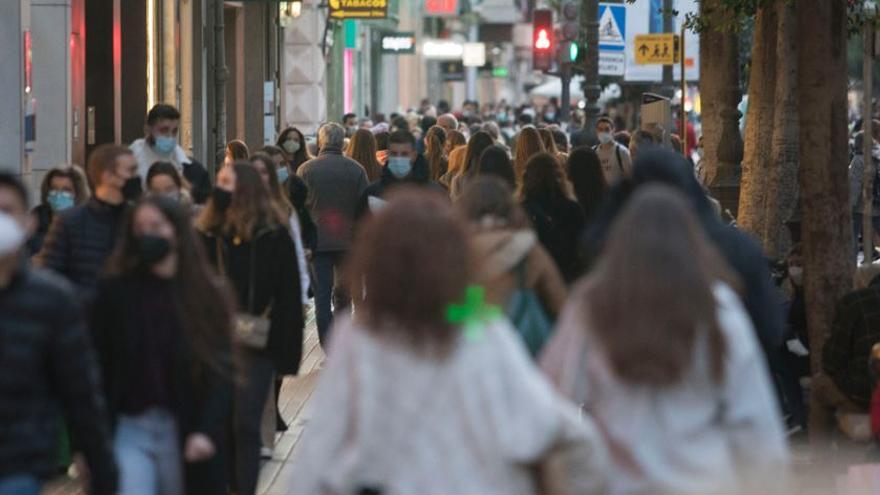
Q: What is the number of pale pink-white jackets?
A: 2